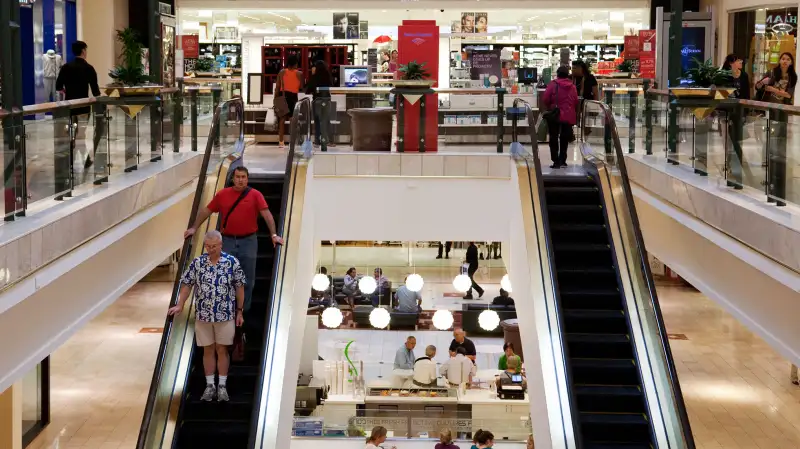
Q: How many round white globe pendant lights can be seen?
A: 9